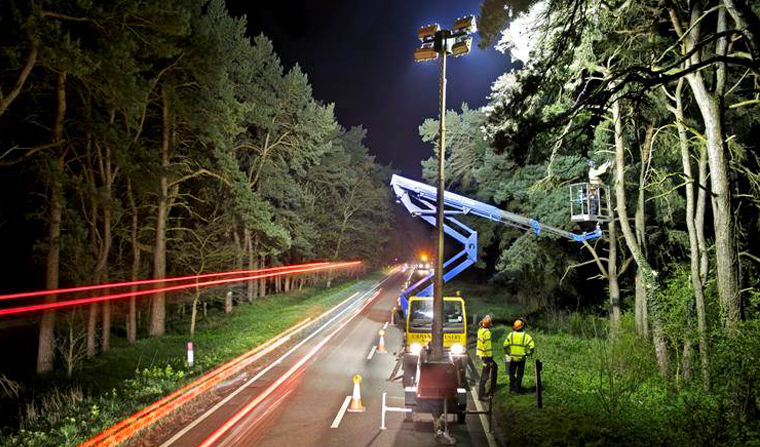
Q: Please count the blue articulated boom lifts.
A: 1